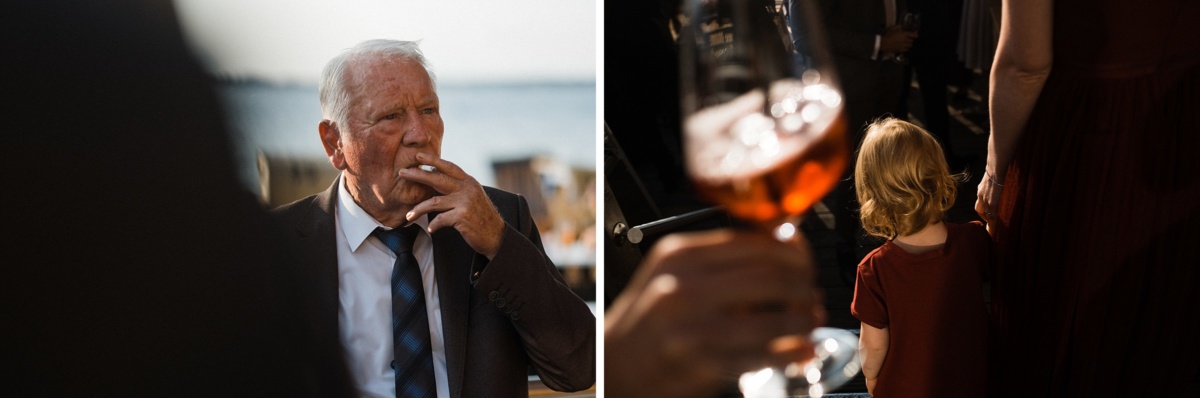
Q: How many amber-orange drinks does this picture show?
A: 1